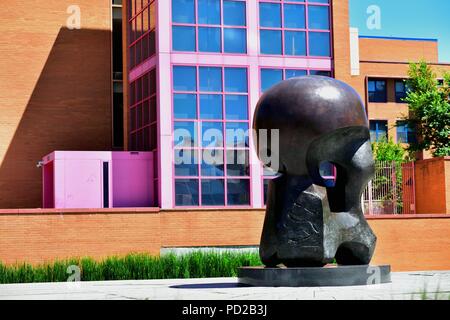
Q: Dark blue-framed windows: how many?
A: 4